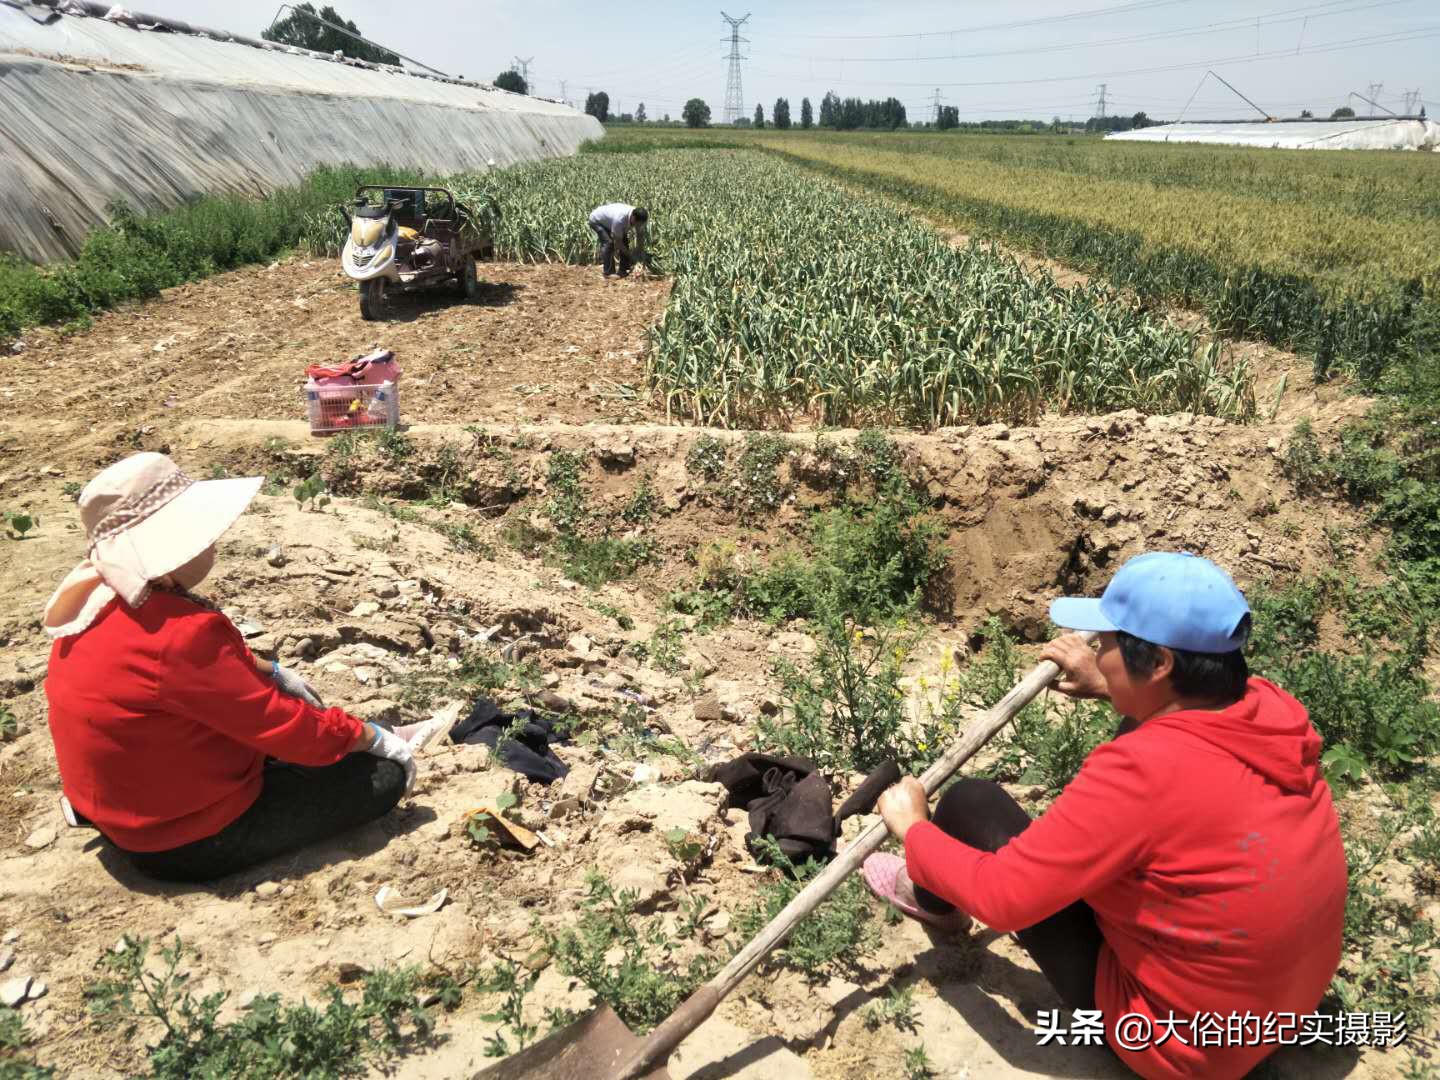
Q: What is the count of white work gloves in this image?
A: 2